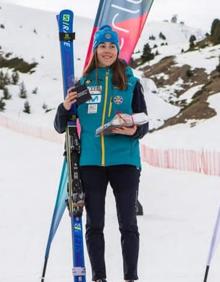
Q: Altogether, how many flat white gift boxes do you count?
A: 1